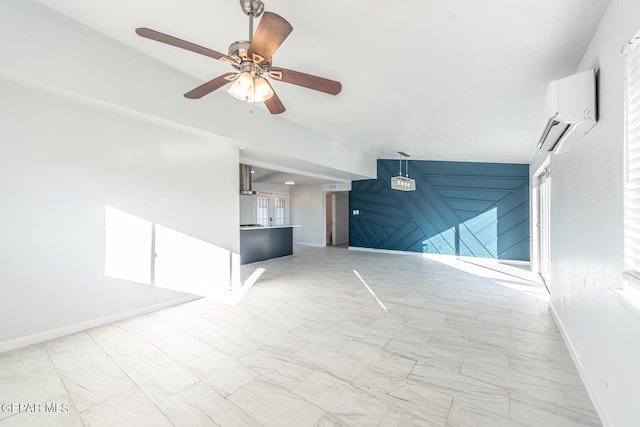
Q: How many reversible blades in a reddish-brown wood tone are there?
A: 5